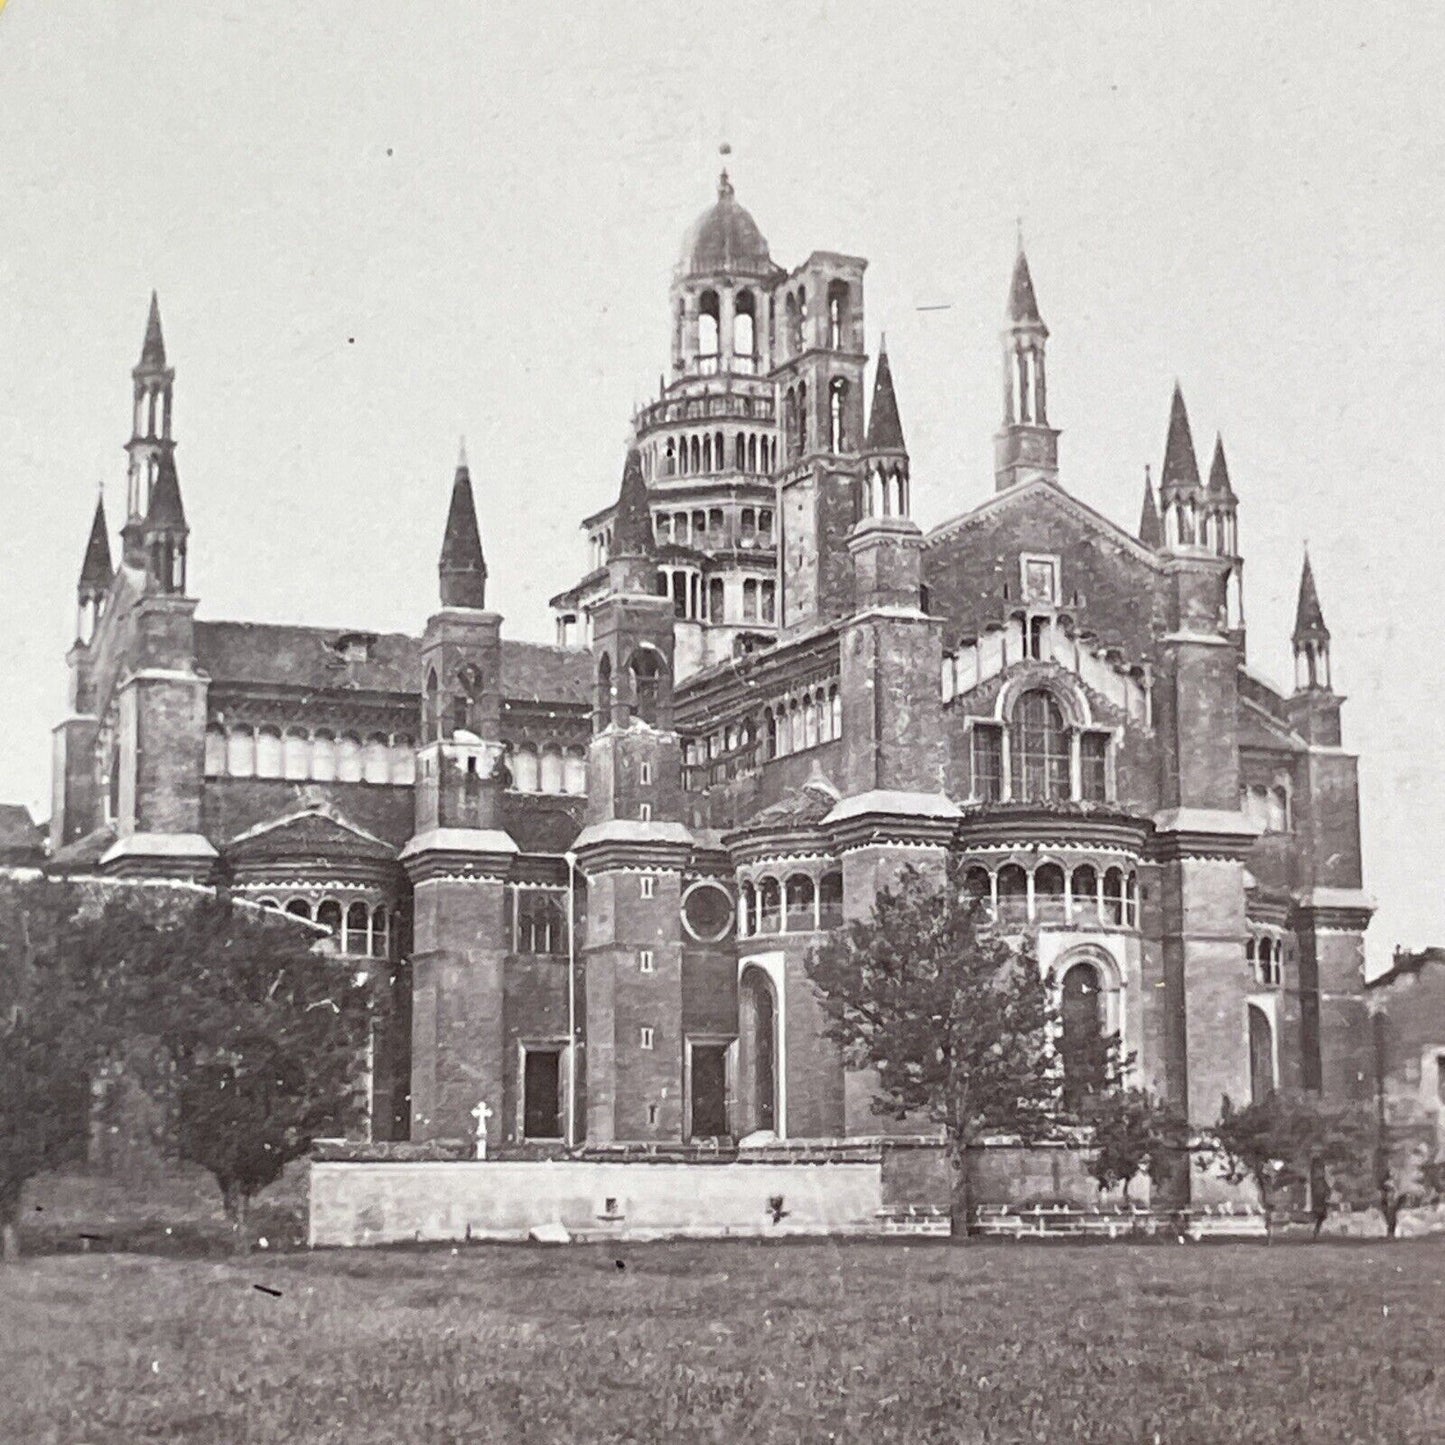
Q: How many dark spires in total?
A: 11